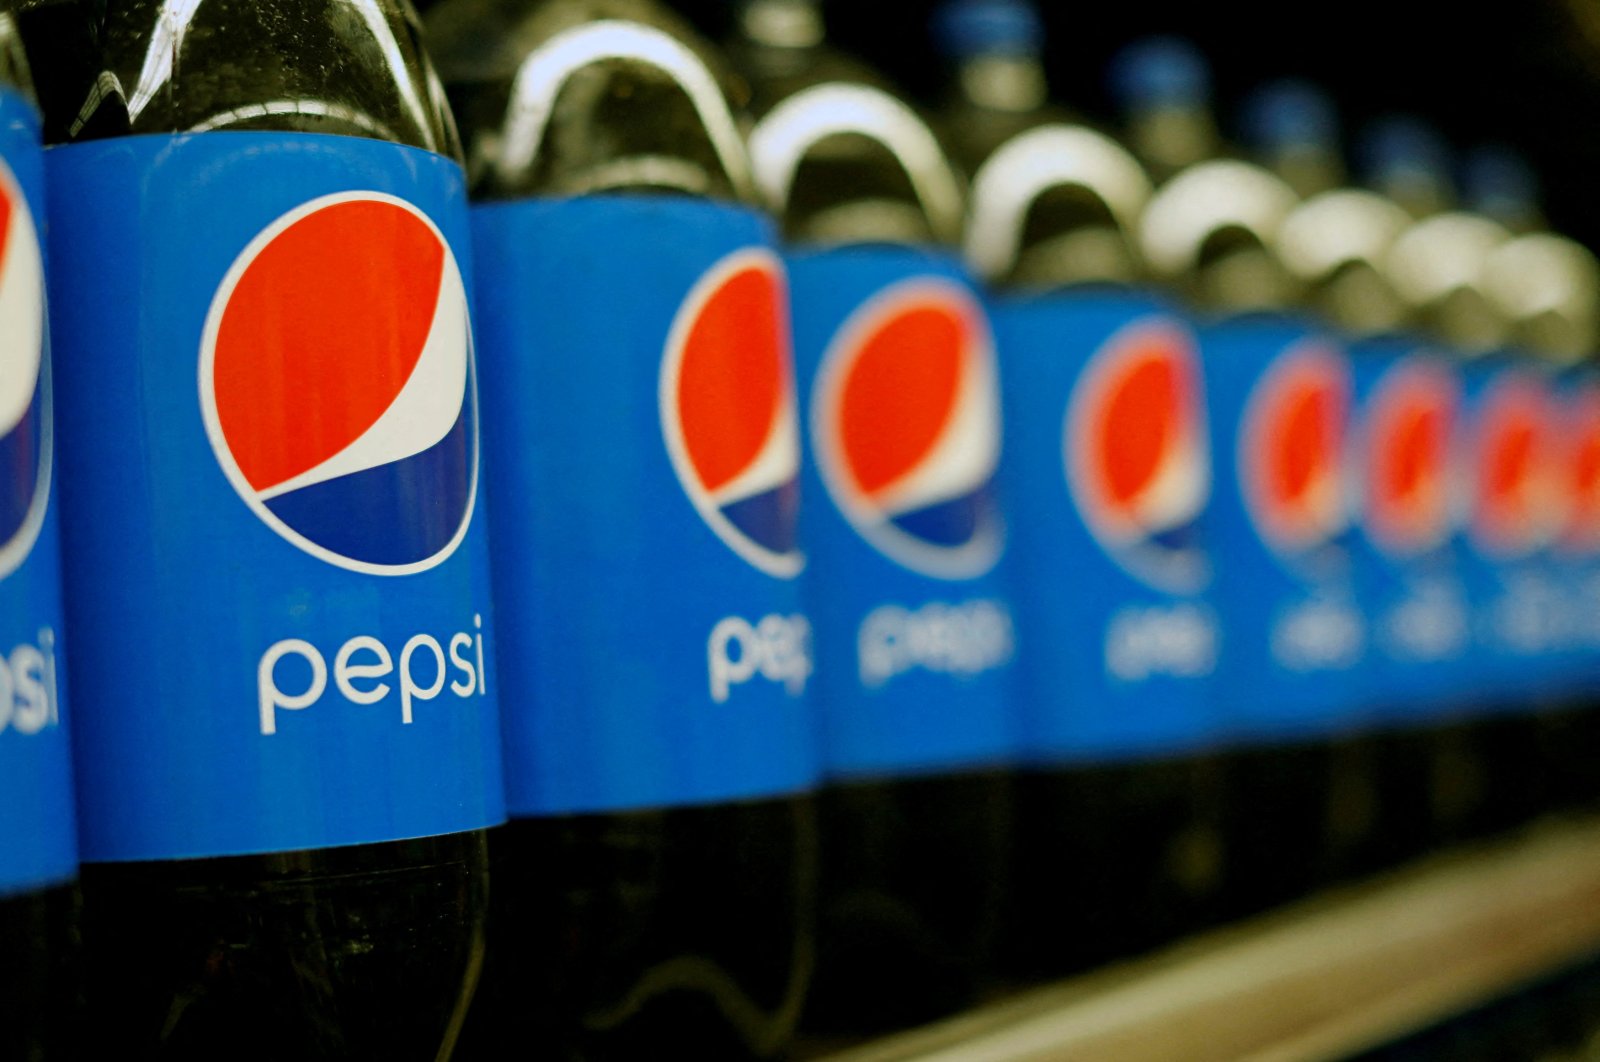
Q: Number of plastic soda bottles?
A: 9